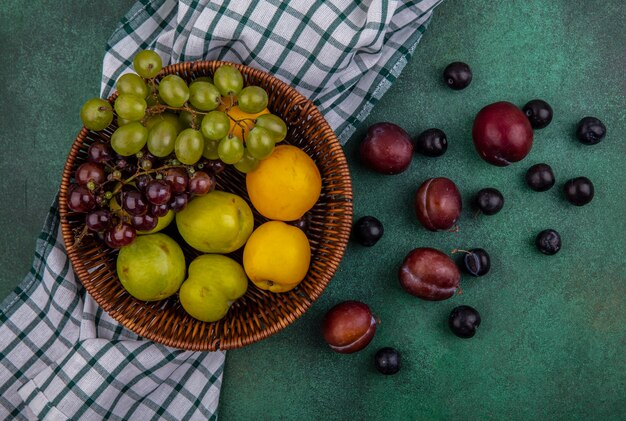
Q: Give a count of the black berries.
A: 12